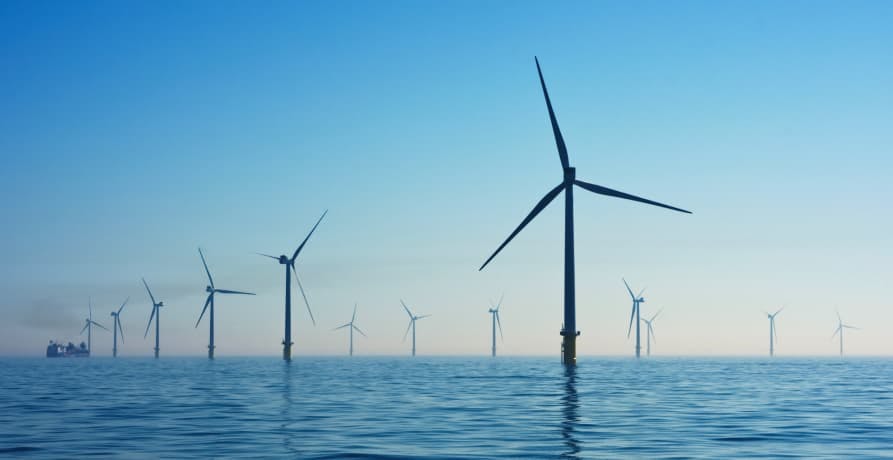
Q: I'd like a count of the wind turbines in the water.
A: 13